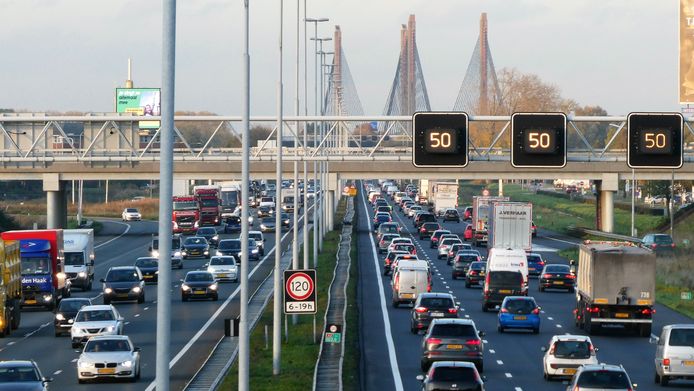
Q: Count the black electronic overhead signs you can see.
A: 3